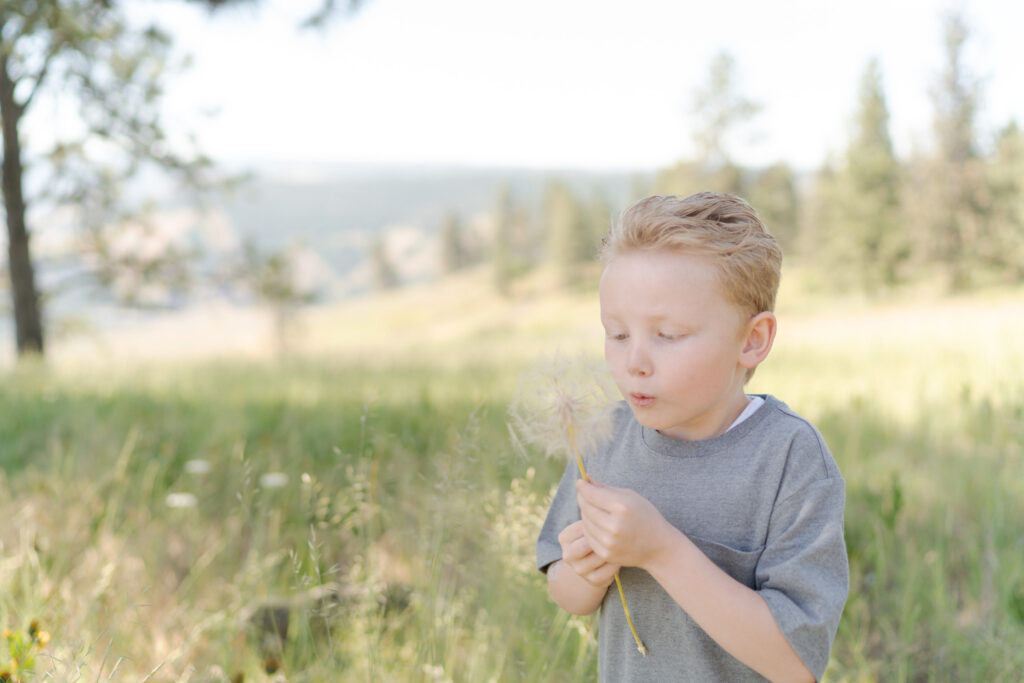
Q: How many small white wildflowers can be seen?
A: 3